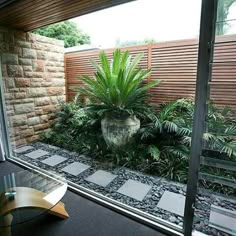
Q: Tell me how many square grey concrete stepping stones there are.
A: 8